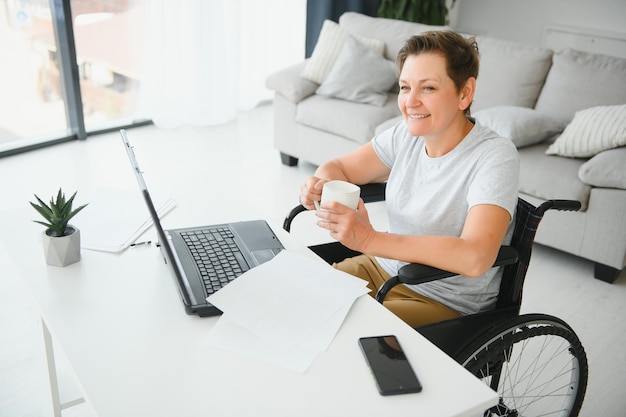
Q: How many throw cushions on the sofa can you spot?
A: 4